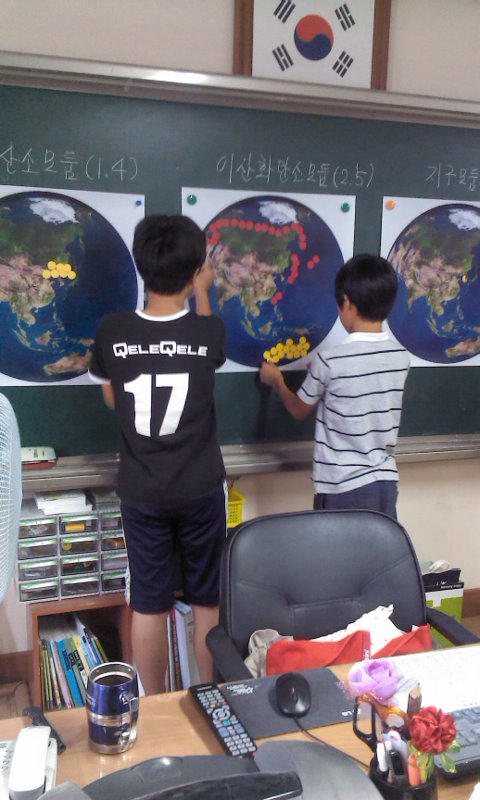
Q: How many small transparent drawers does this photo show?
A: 12